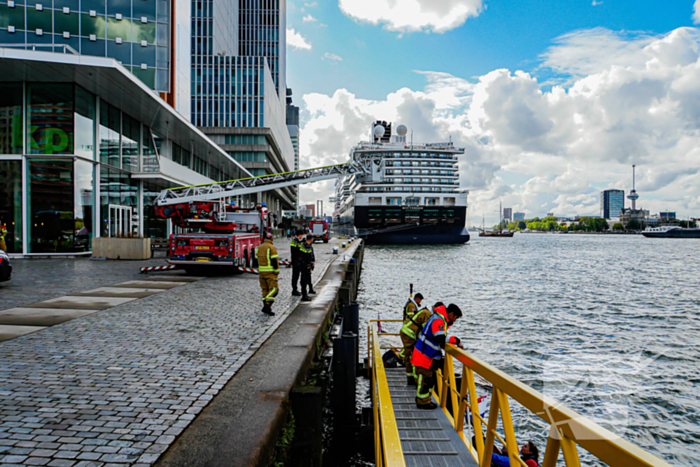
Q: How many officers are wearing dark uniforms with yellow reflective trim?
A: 2